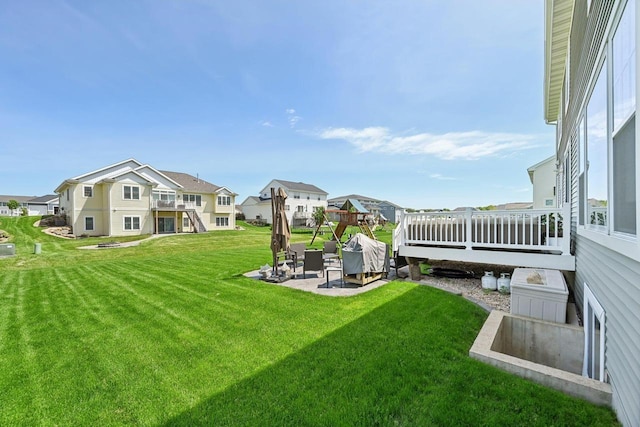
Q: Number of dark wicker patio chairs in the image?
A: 4